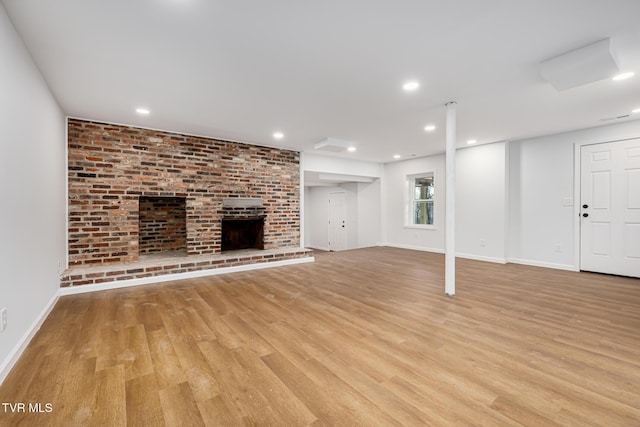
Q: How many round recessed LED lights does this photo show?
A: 9